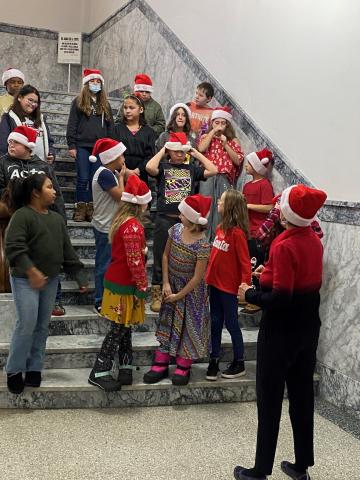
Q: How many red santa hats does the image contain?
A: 12